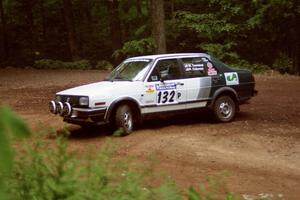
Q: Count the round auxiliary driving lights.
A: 3